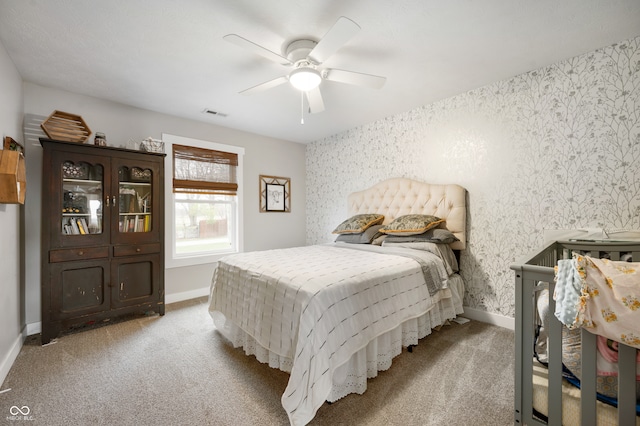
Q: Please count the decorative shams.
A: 2